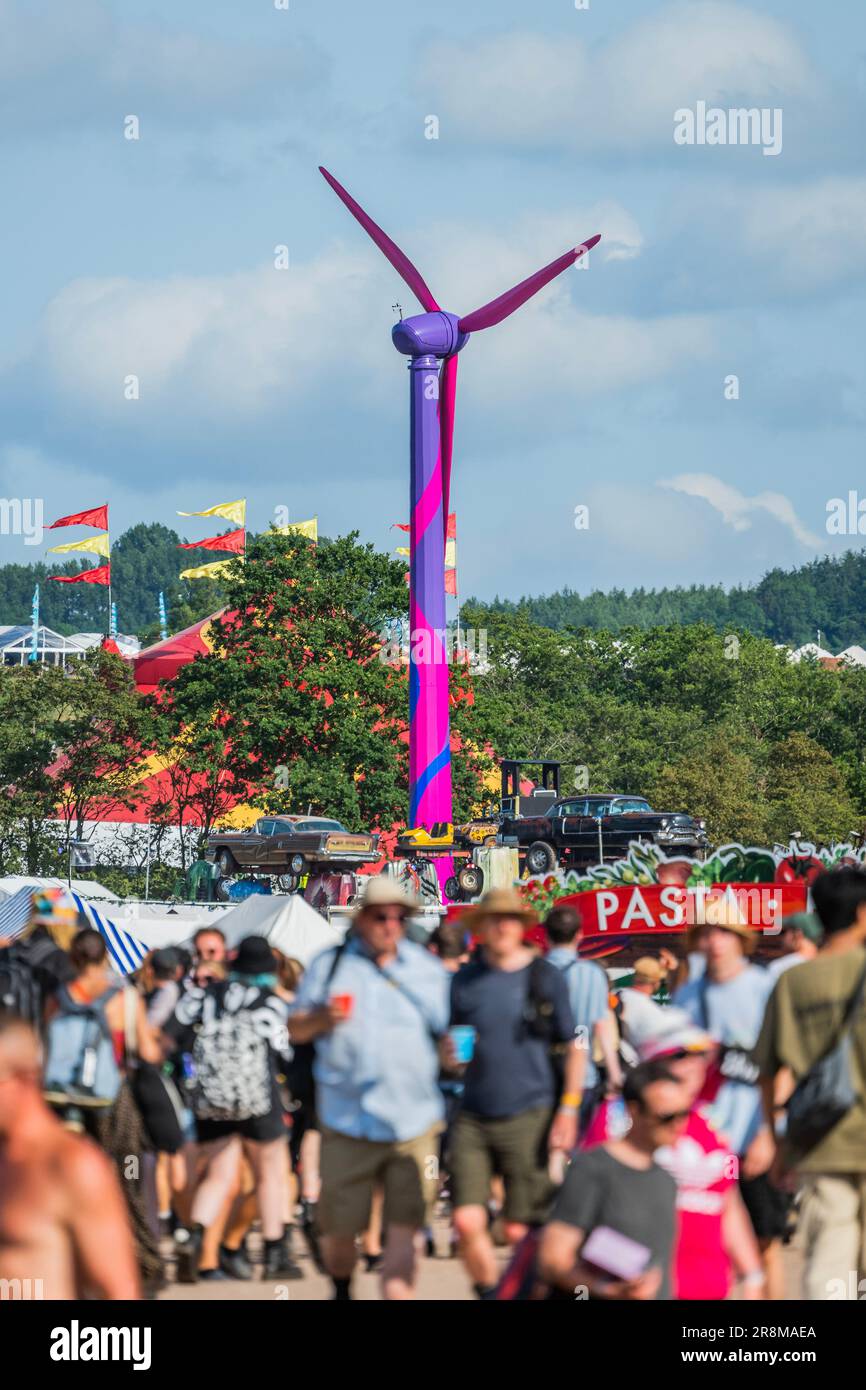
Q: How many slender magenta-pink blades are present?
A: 3